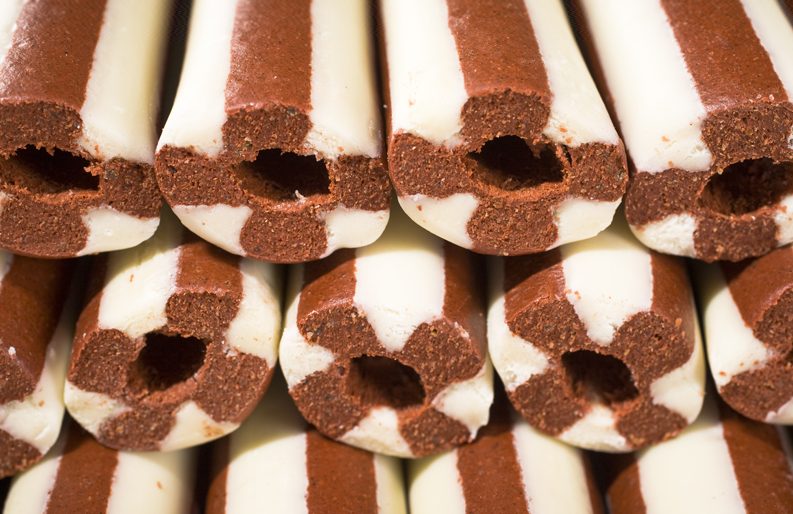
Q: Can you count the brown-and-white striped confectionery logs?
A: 13